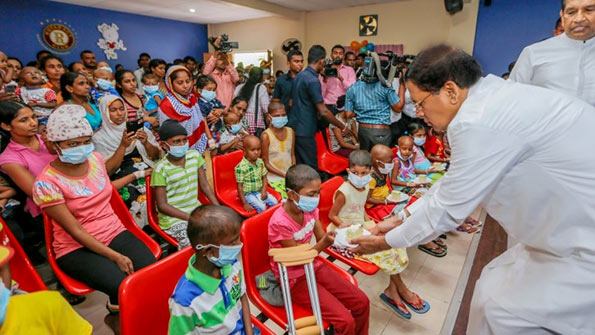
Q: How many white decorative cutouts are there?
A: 1